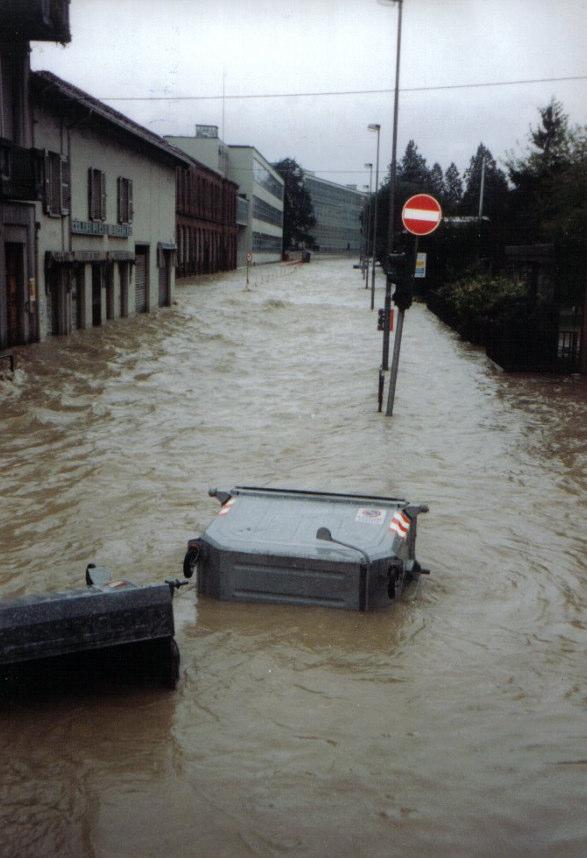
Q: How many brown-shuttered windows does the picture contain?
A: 3